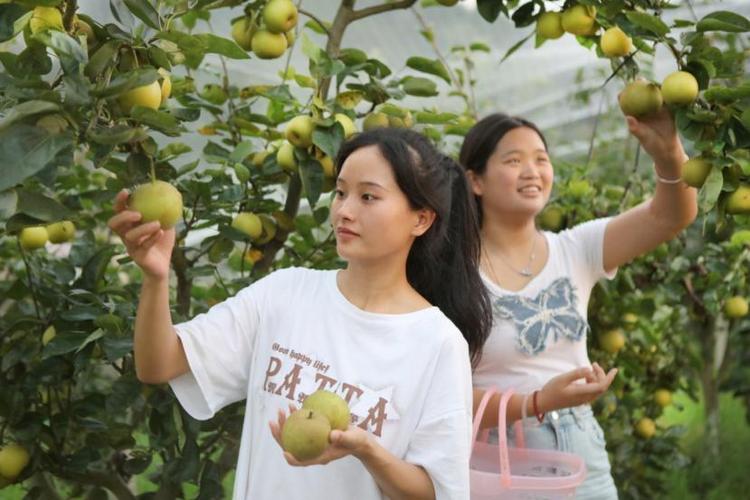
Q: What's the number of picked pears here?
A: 2